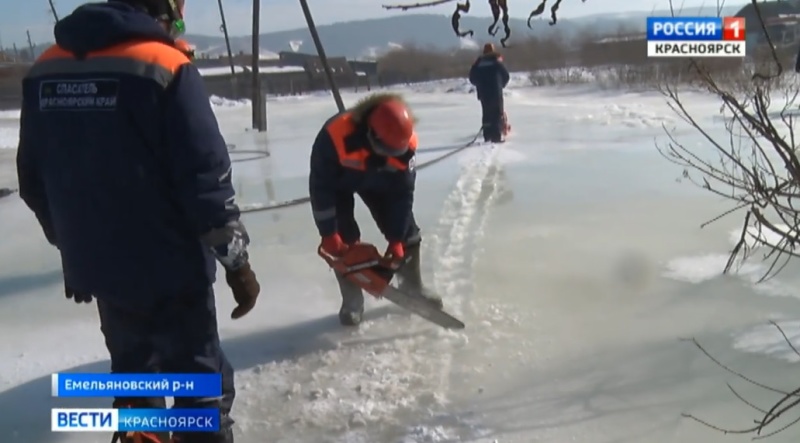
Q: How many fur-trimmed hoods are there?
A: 1